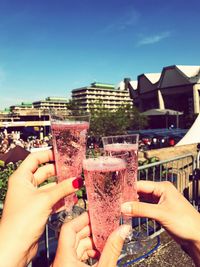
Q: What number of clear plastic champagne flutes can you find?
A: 3